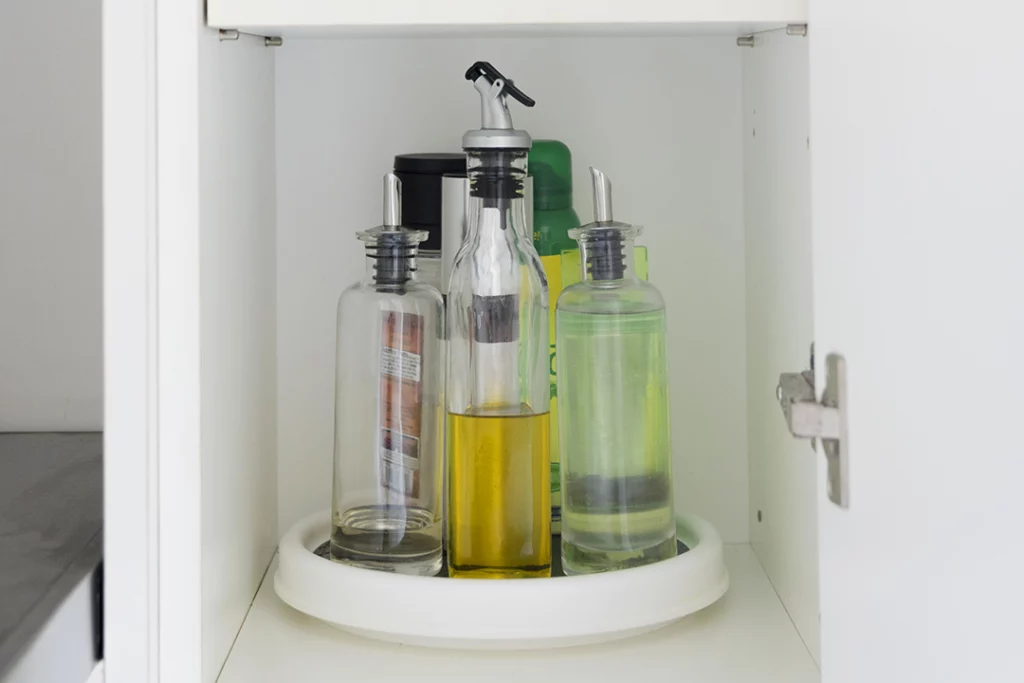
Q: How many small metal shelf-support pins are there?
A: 4